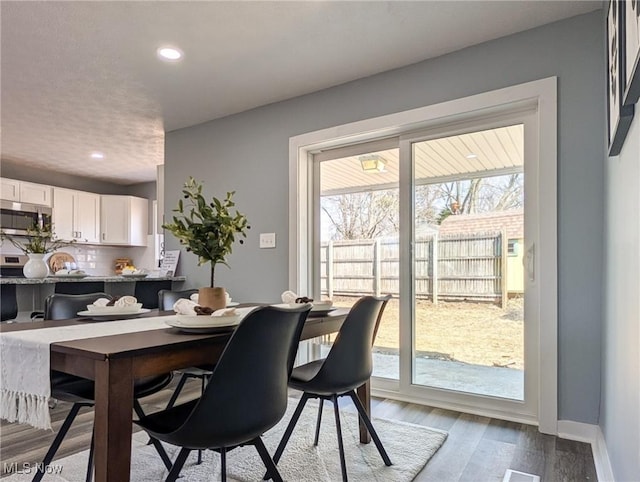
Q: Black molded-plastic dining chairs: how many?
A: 4